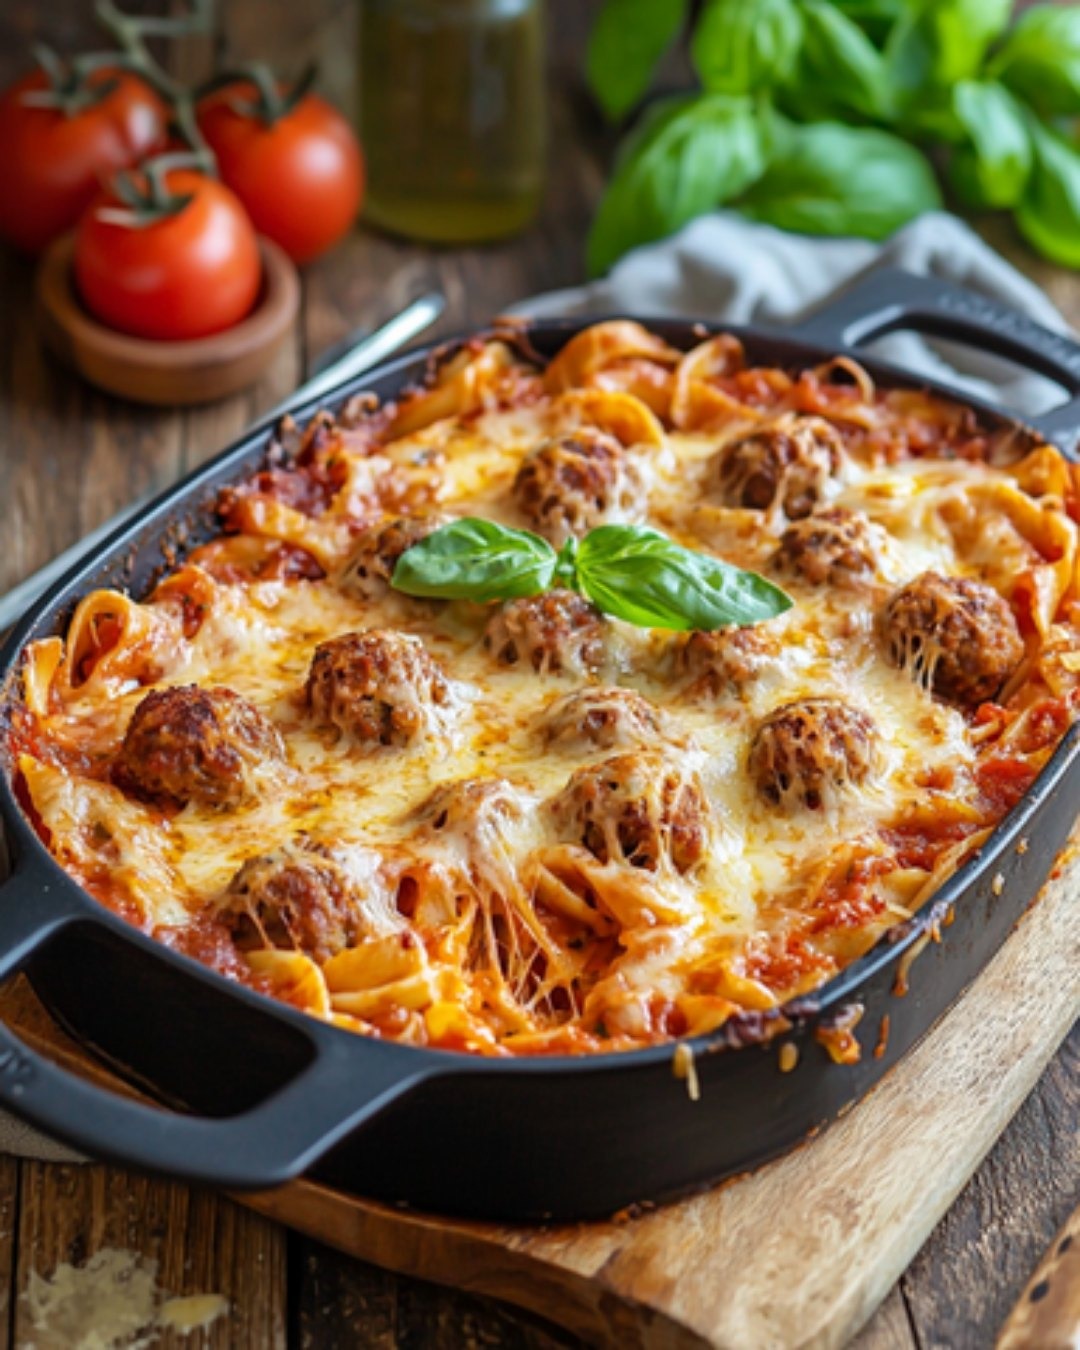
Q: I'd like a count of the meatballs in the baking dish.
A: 14